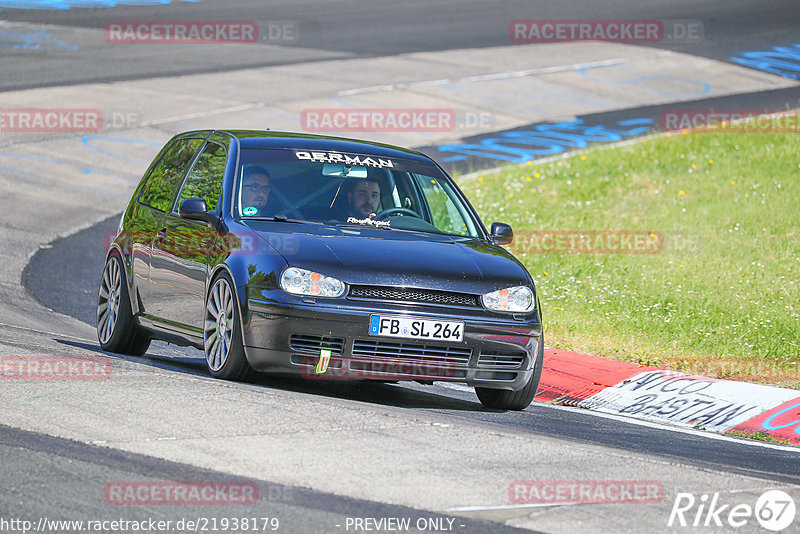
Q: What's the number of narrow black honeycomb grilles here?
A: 1